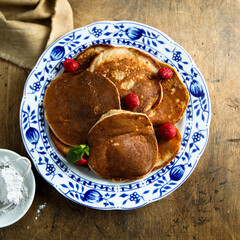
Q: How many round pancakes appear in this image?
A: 7